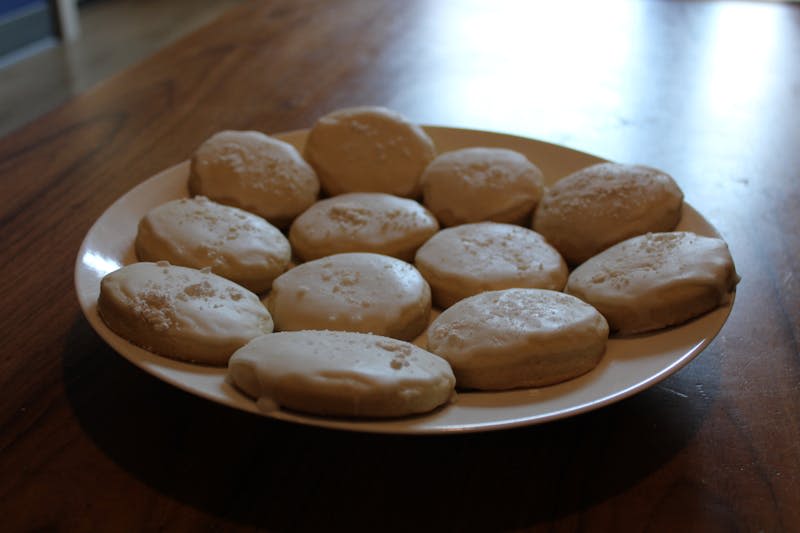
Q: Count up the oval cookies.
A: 12